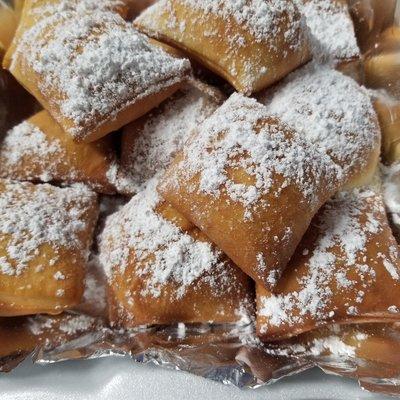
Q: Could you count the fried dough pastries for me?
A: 11